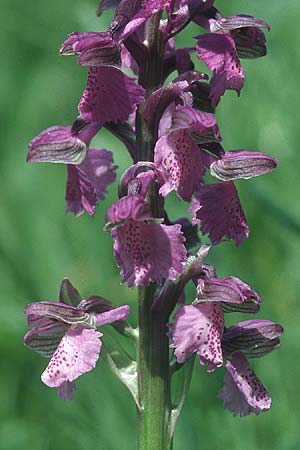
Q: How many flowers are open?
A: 9